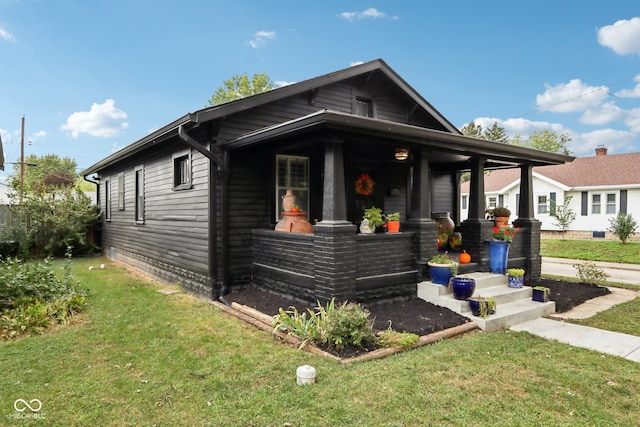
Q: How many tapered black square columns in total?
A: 4